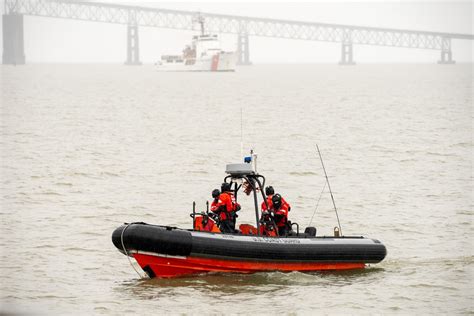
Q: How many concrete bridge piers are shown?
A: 5